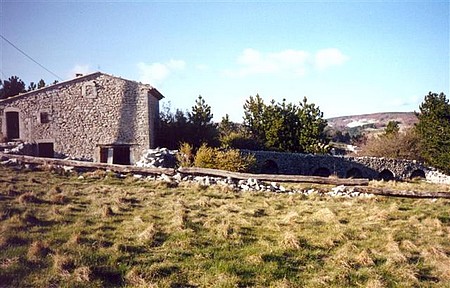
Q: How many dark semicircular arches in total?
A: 5